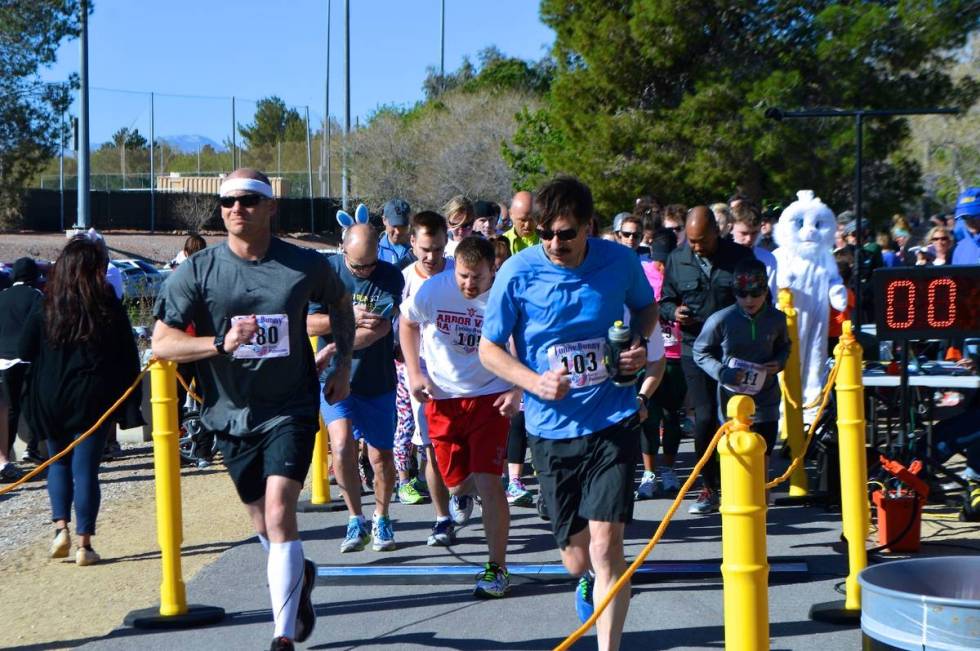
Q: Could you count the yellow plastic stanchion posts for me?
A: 5